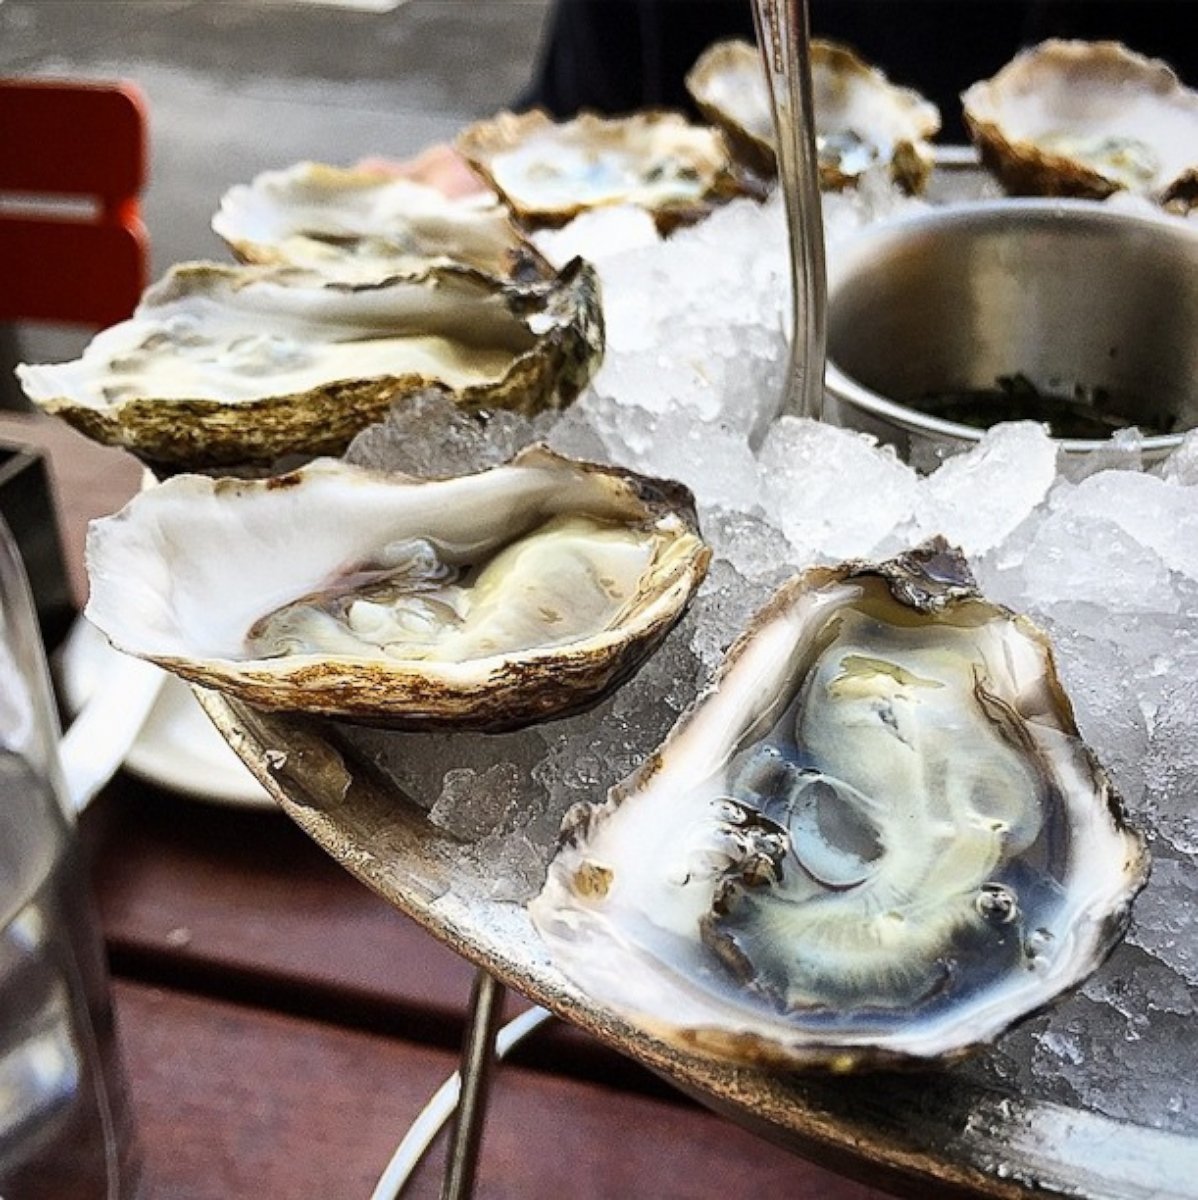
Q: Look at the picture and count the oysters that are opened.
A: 7